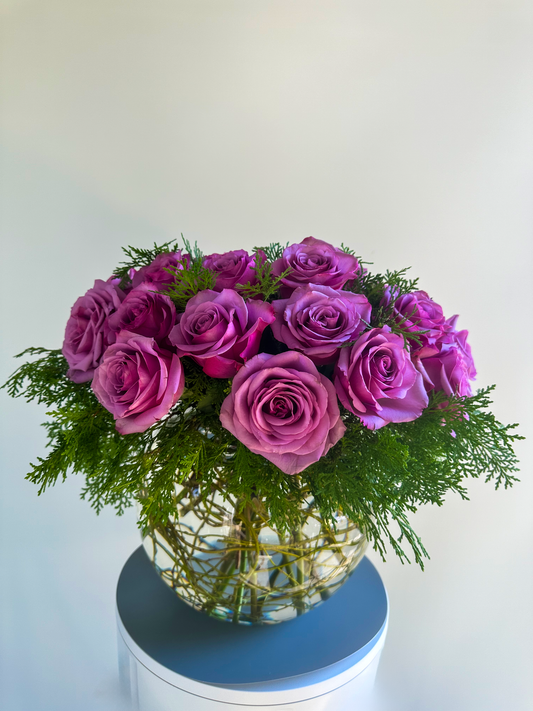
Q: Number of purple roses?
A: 12